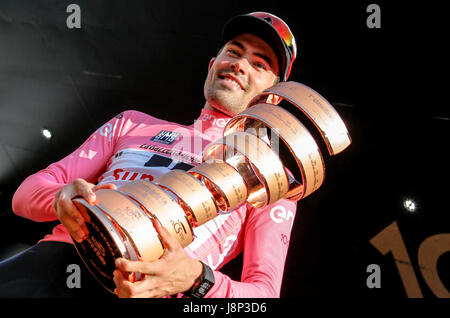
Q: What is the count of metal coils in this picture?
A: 7